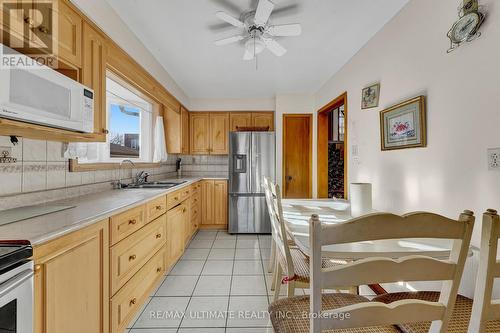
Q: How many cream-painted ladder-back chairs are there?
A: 4